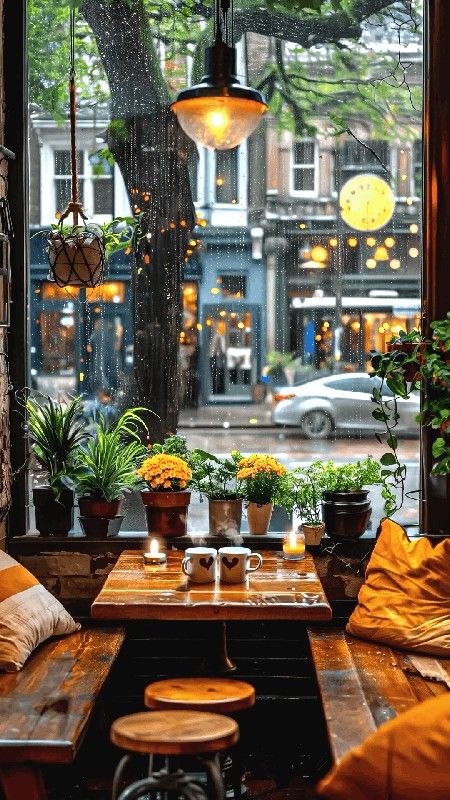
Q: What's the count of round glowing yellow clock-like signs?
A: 1